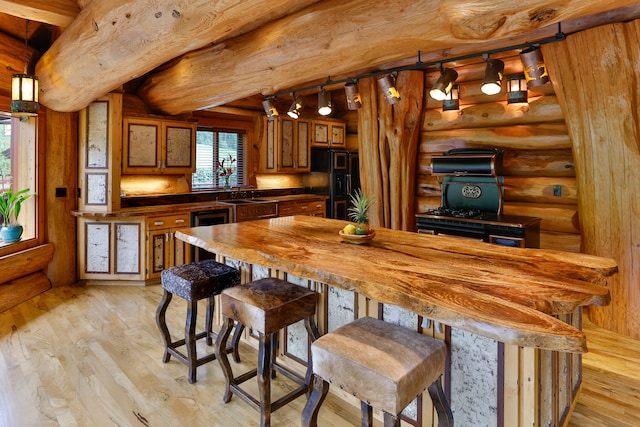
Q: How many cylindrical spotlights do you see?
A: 8